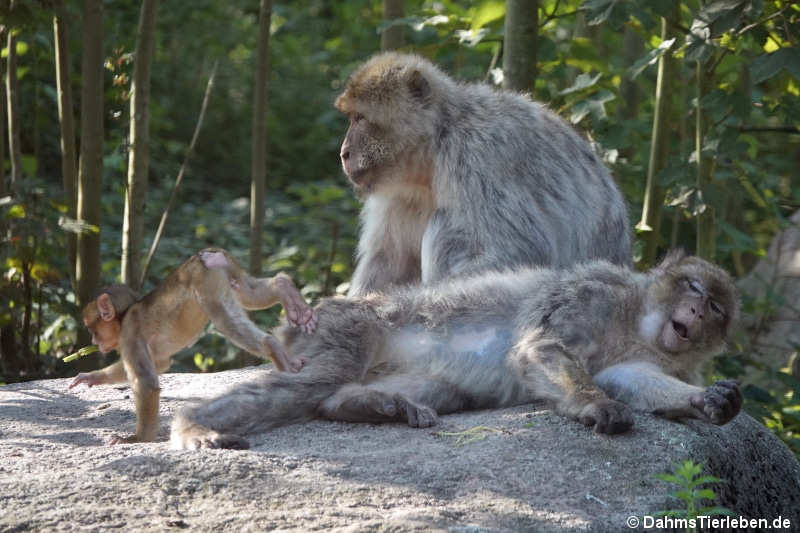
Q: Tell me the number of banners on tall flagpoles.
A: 0